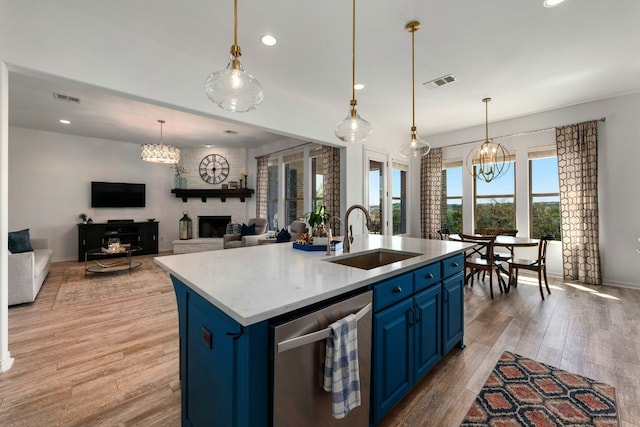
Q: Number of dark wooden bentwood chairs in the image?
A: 4